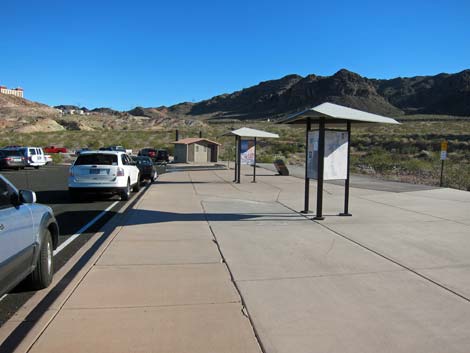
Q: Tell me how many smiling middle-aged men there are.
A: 0